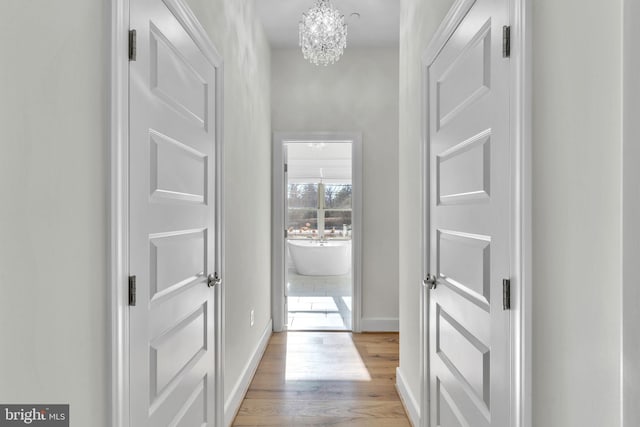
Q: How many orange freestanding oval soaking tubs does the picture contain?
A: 0